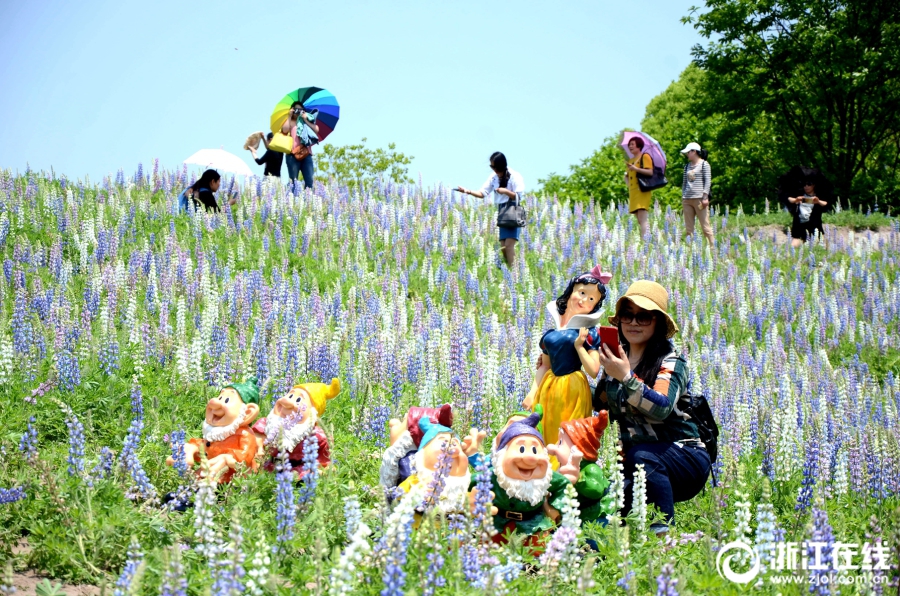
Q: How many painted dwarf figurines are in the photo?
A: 7